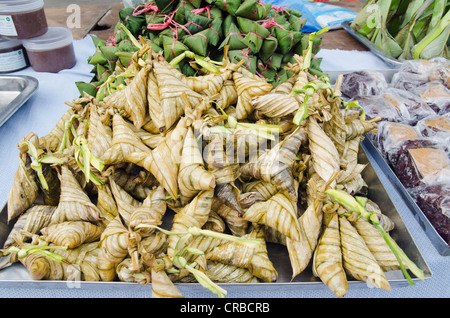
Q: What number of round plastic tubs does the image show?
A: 3